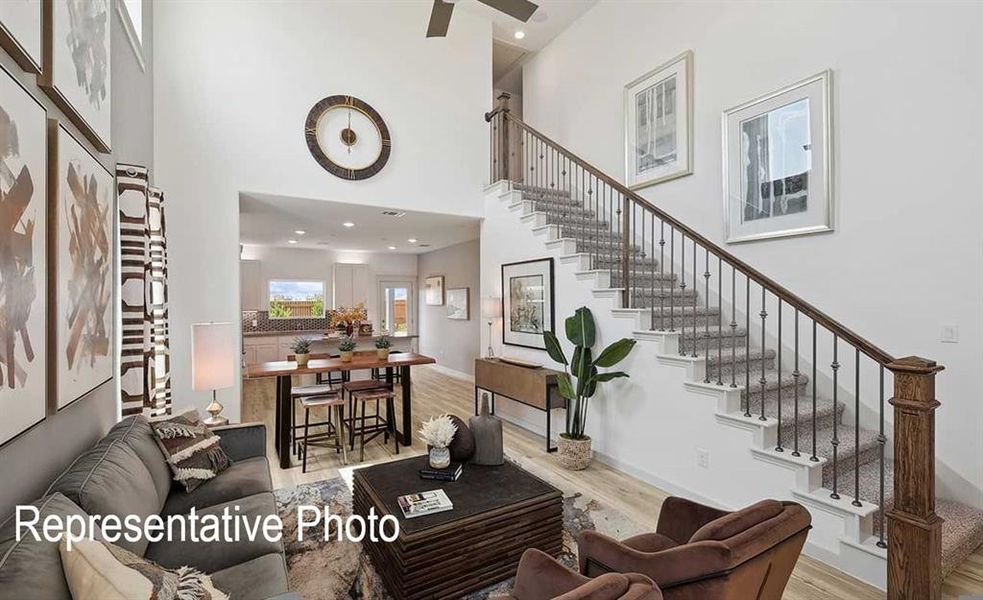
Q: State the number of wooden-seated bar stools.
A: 4